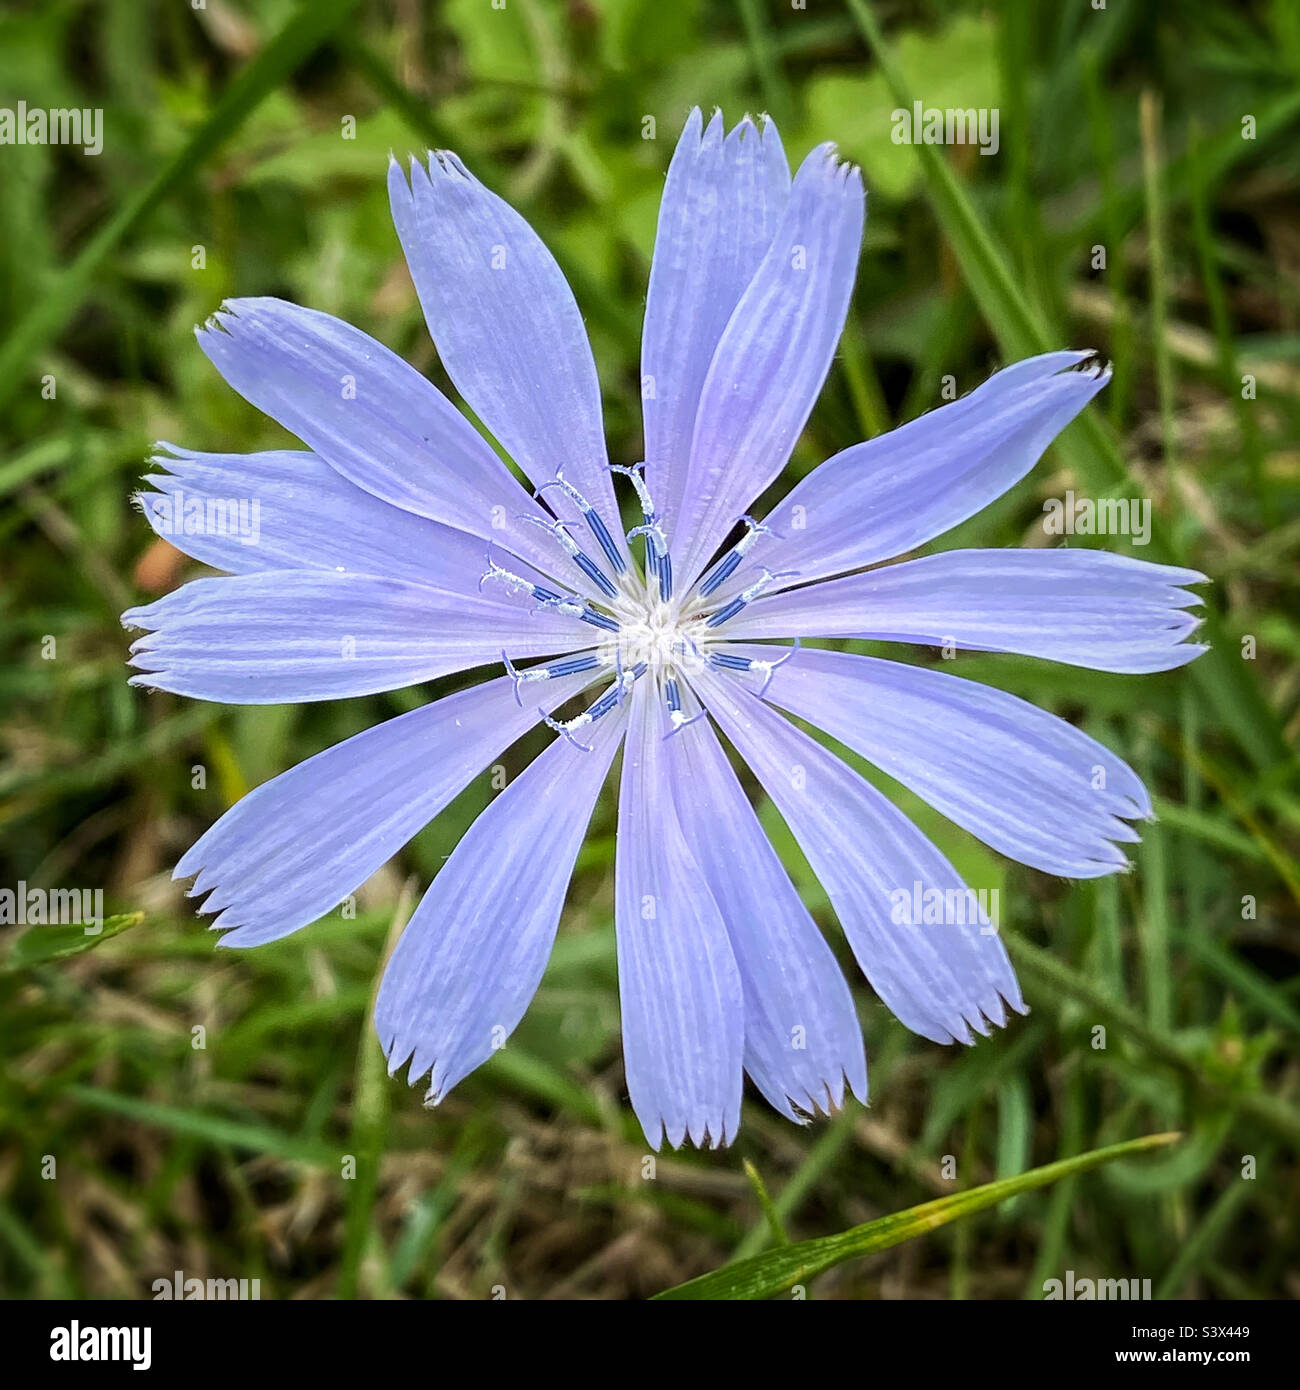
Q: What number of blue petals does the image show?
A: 14